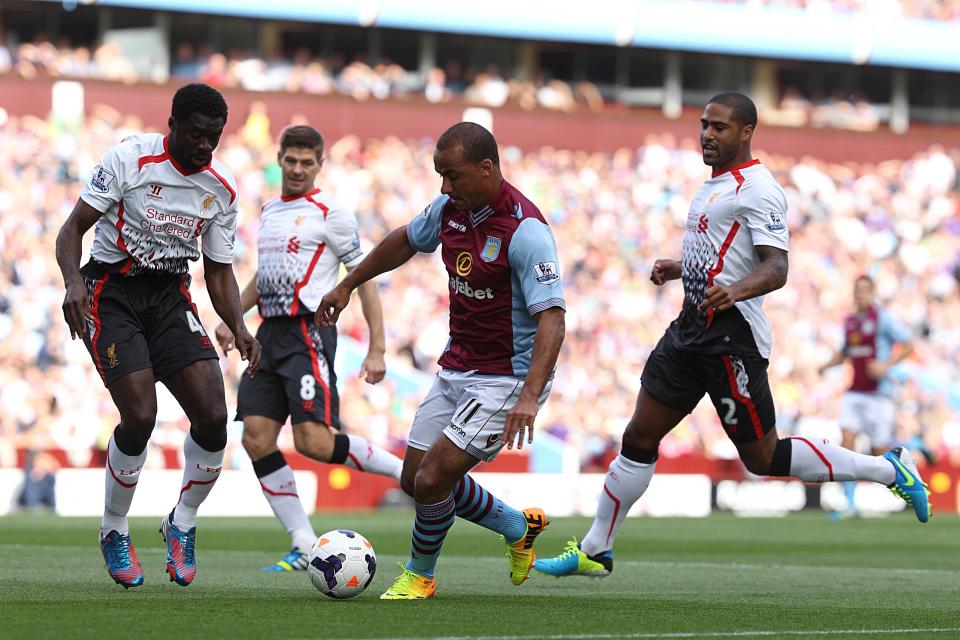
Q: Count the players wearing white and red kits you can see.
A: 3